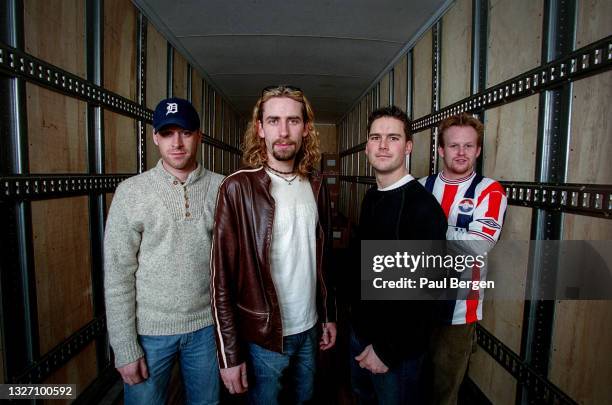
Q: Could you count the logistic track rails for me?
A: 6